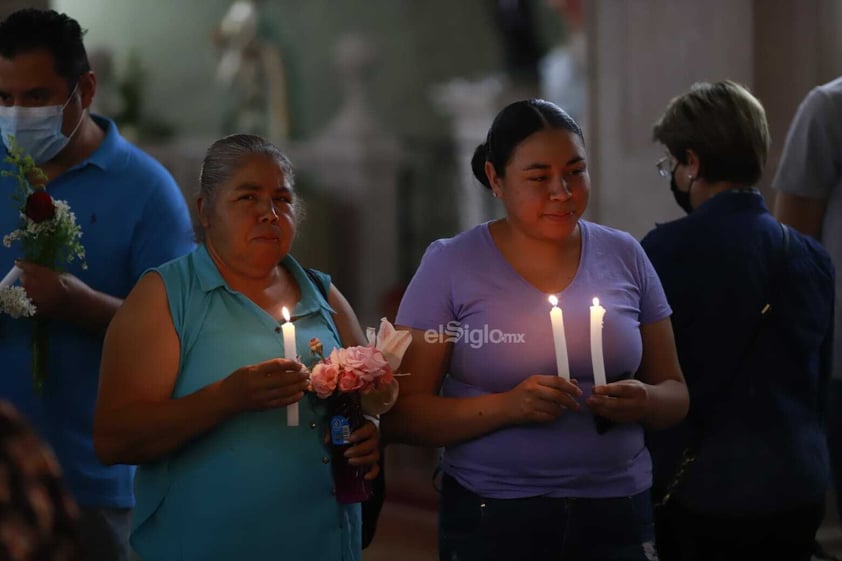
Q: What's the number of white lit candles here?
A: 3